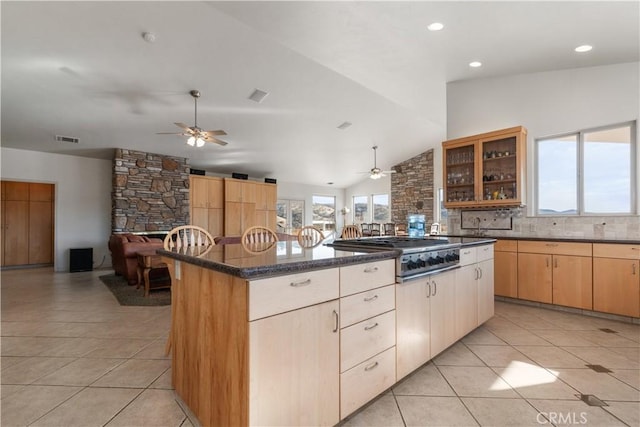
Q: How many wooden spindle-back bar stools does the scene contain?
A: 4